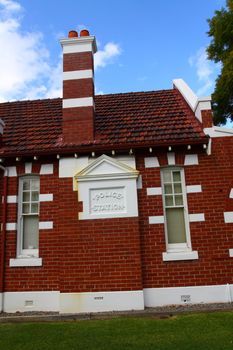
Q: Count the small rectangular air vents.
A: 3